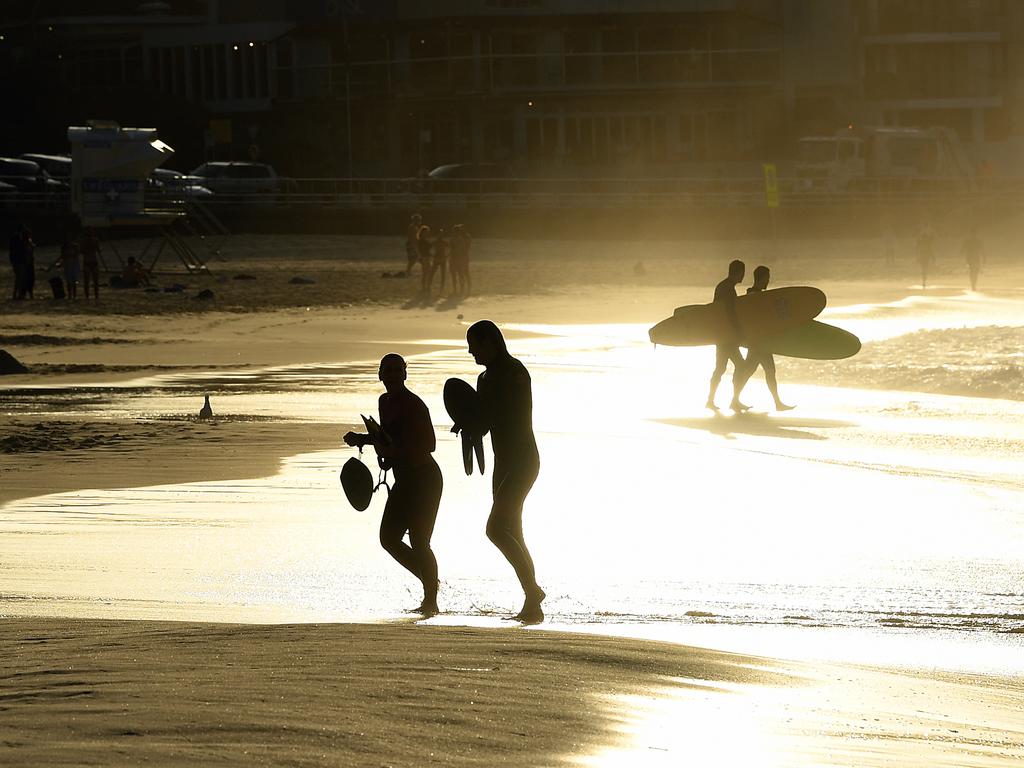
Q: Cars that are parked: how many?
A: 5